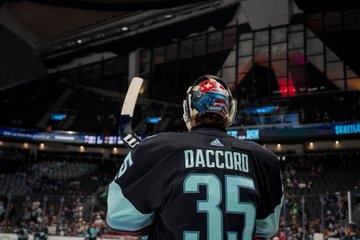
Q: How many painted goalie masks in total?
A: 1